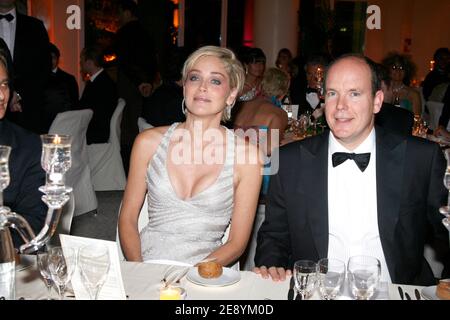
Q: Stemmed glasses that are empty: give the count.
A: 6